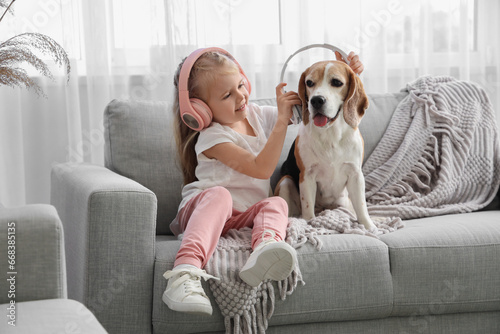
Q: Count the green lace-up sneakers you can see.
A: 0